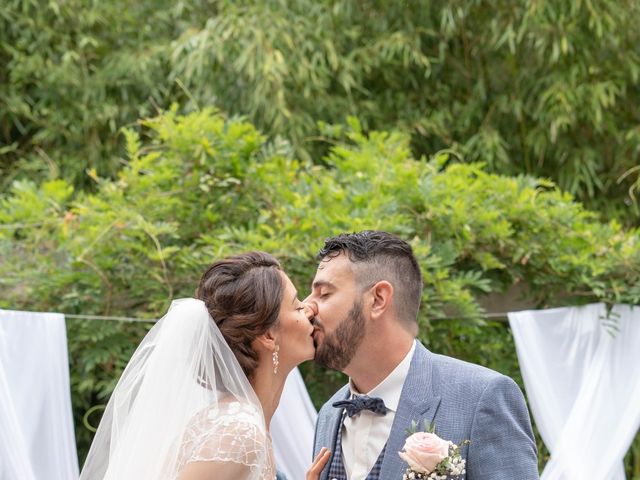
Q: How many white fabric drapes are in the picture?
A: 3